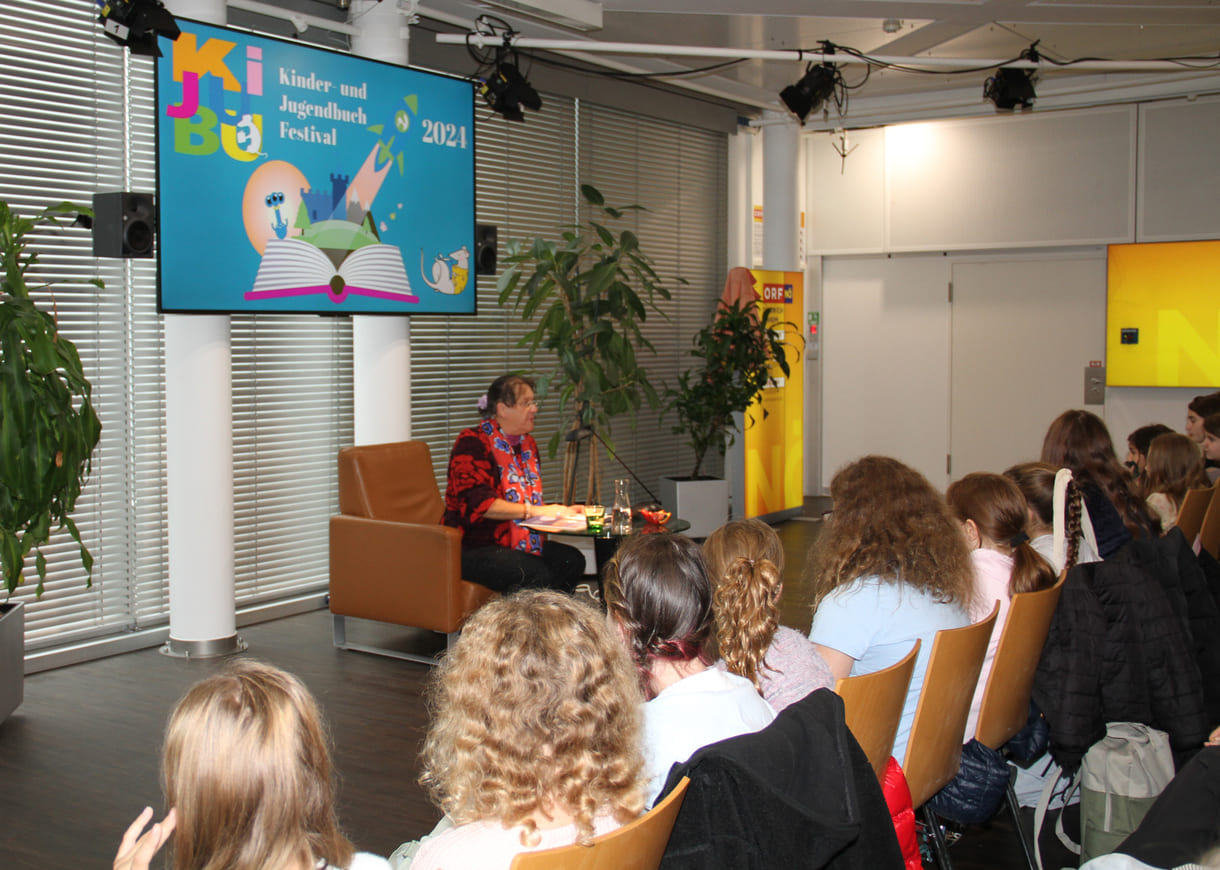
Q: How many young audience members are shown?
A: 12